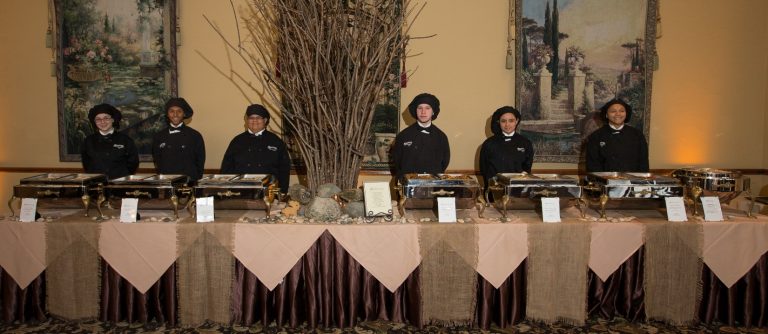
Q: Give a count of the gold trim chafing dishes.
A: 7